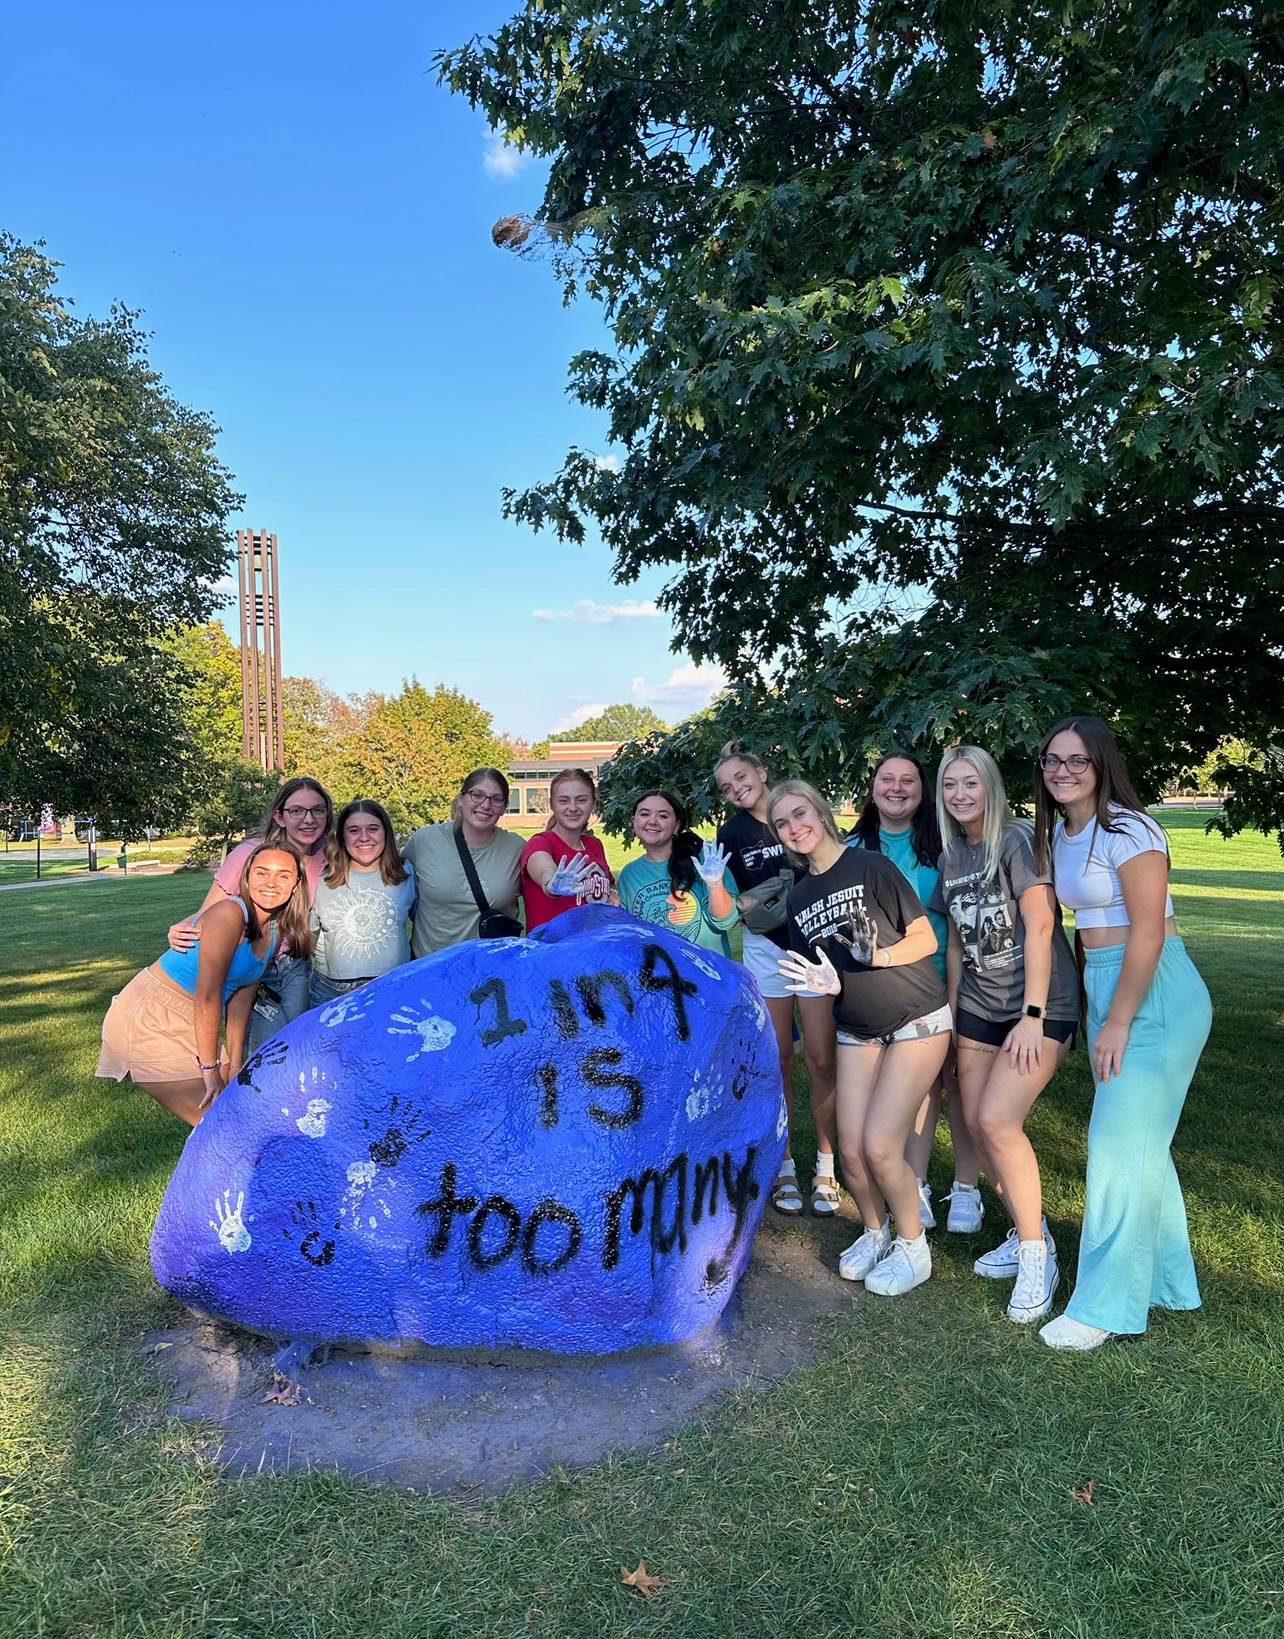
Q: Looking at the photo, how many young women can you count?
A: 11